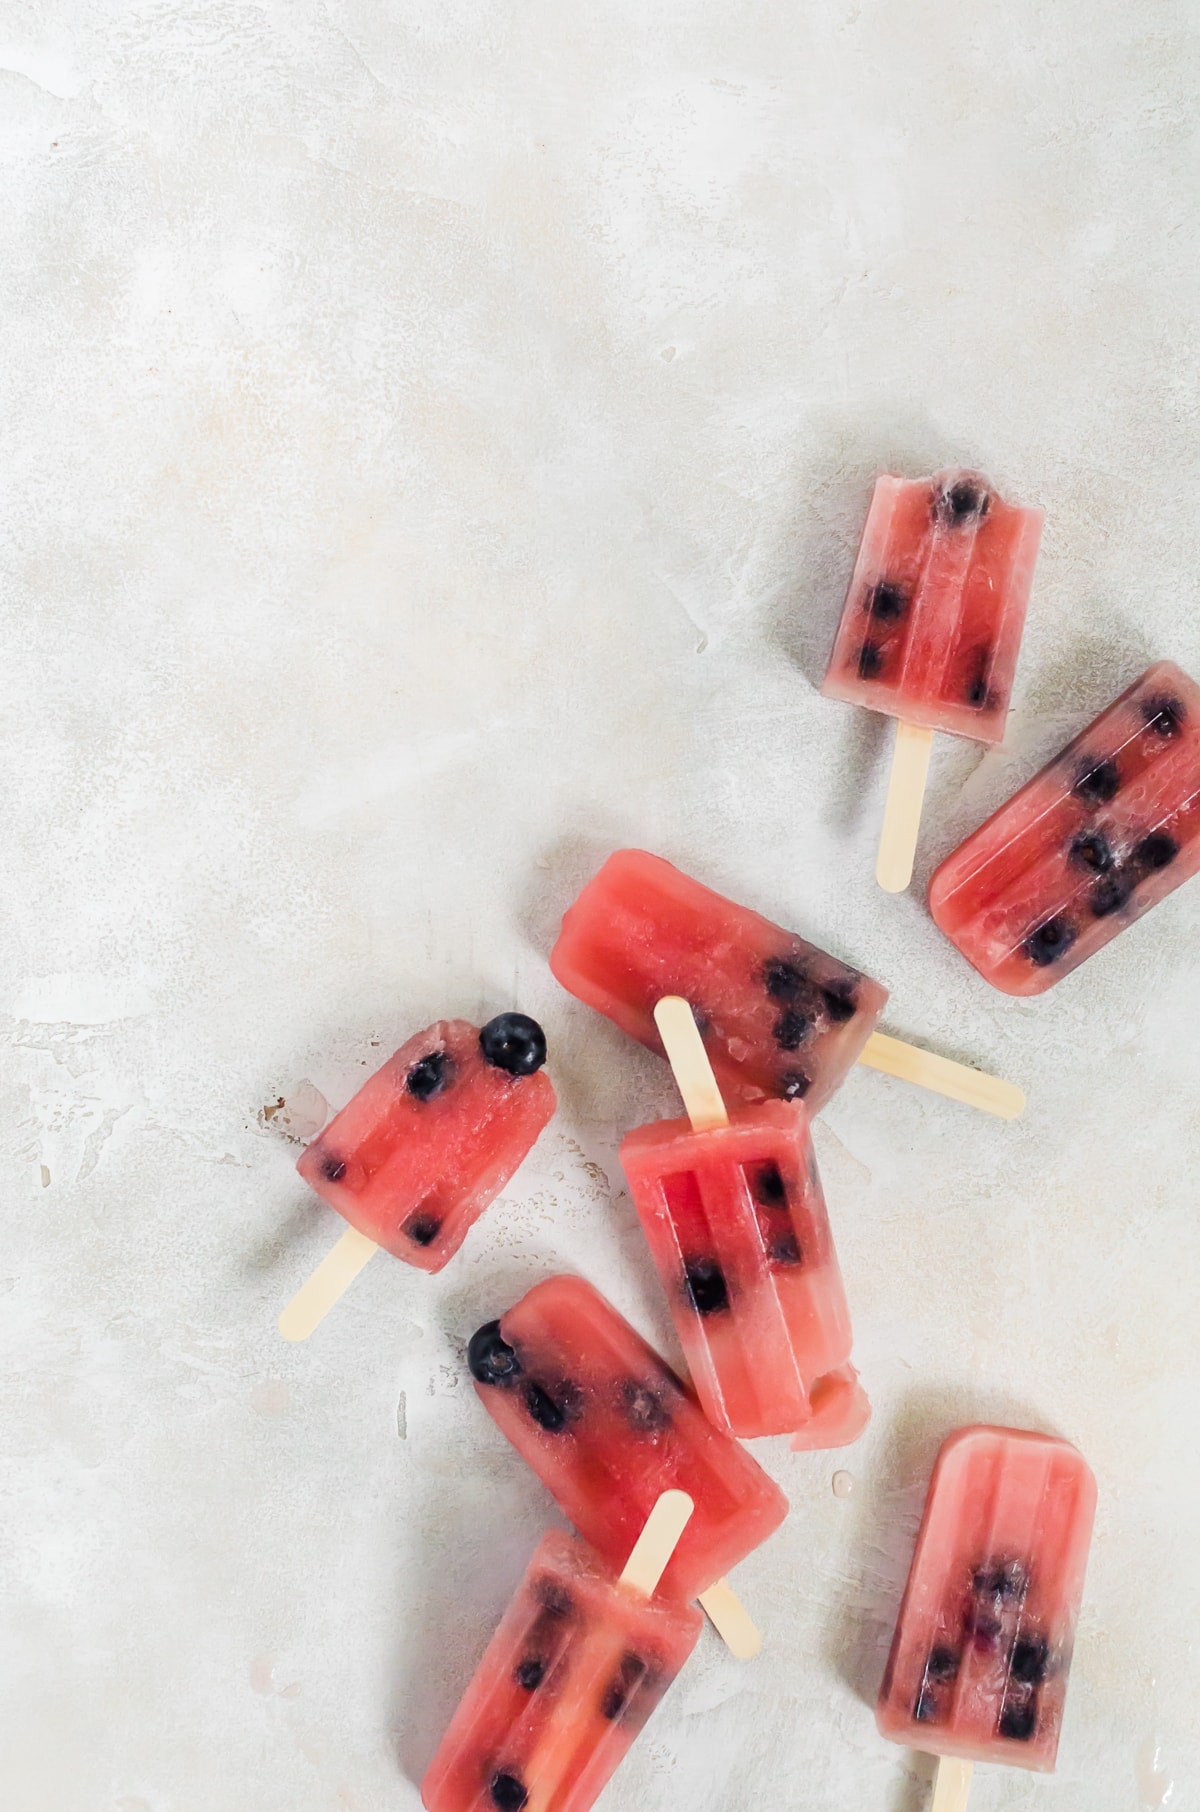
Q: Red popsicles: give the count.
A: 8